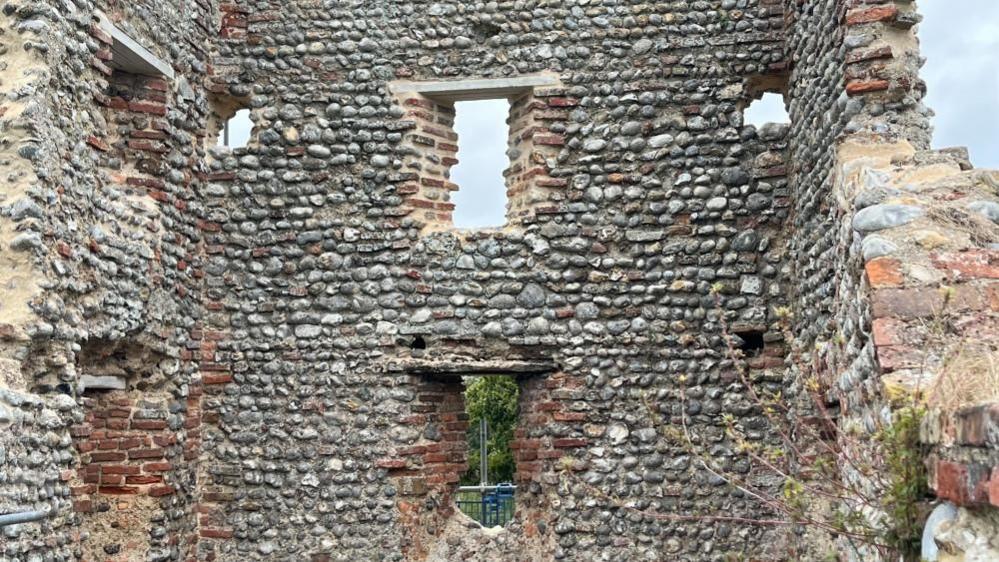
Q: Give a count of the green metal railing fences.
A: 1